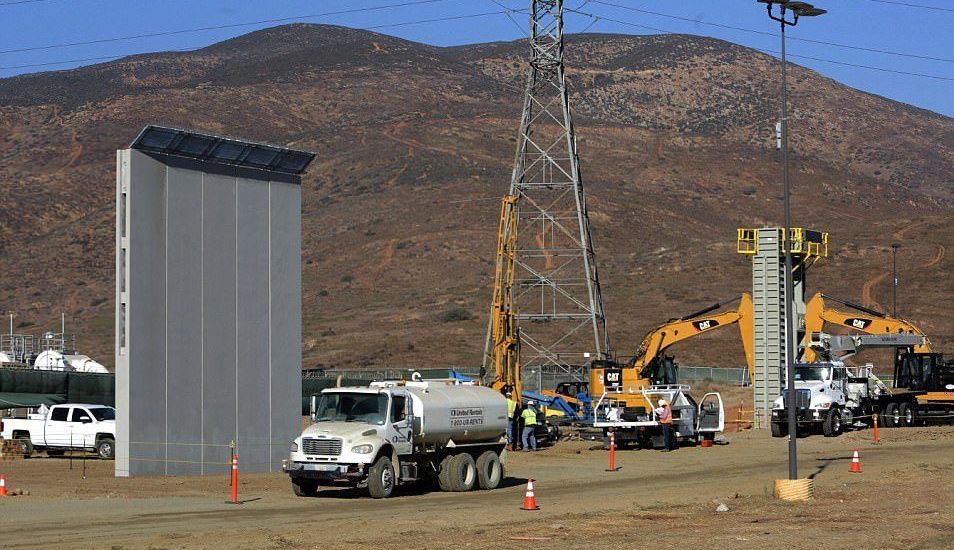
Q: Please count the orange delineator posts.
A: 3